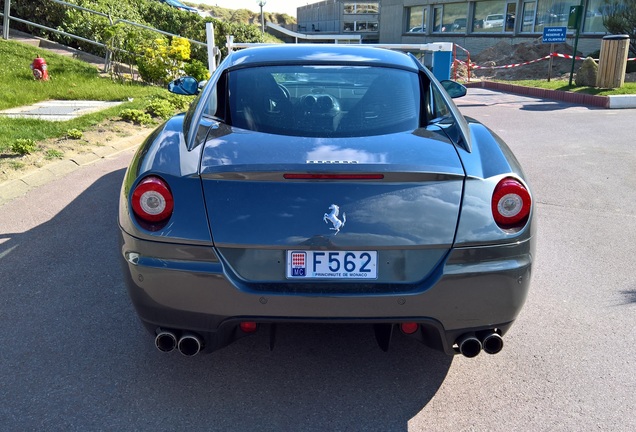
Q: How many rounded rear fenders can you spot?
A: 2